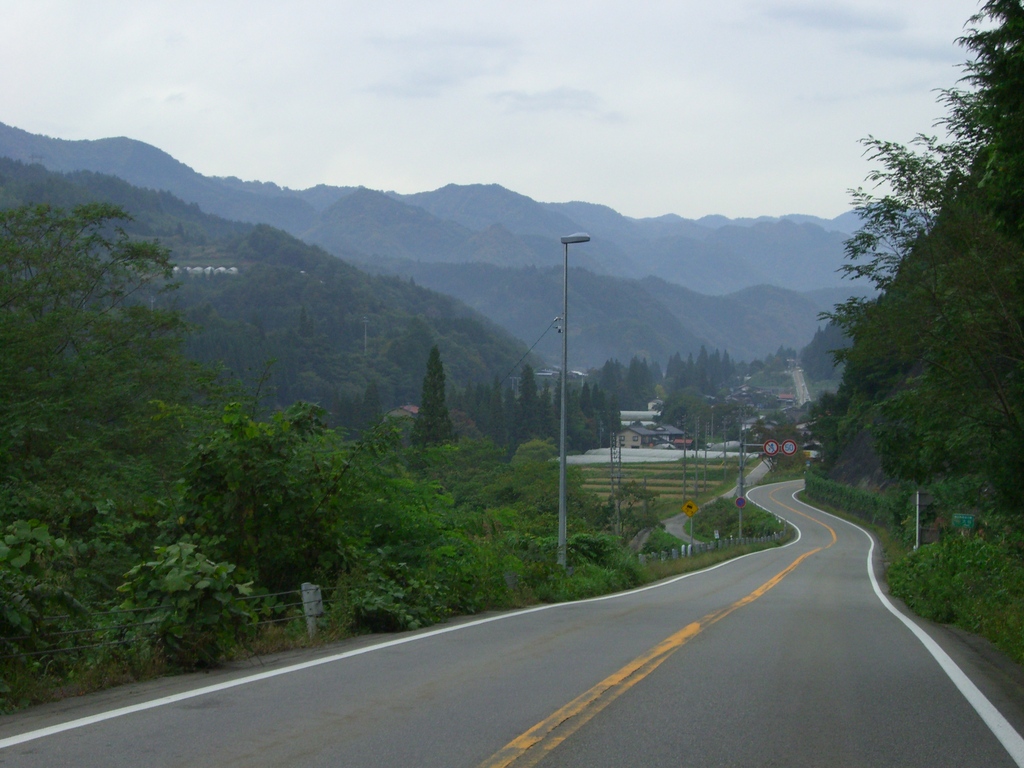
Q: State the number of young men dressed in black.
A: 0